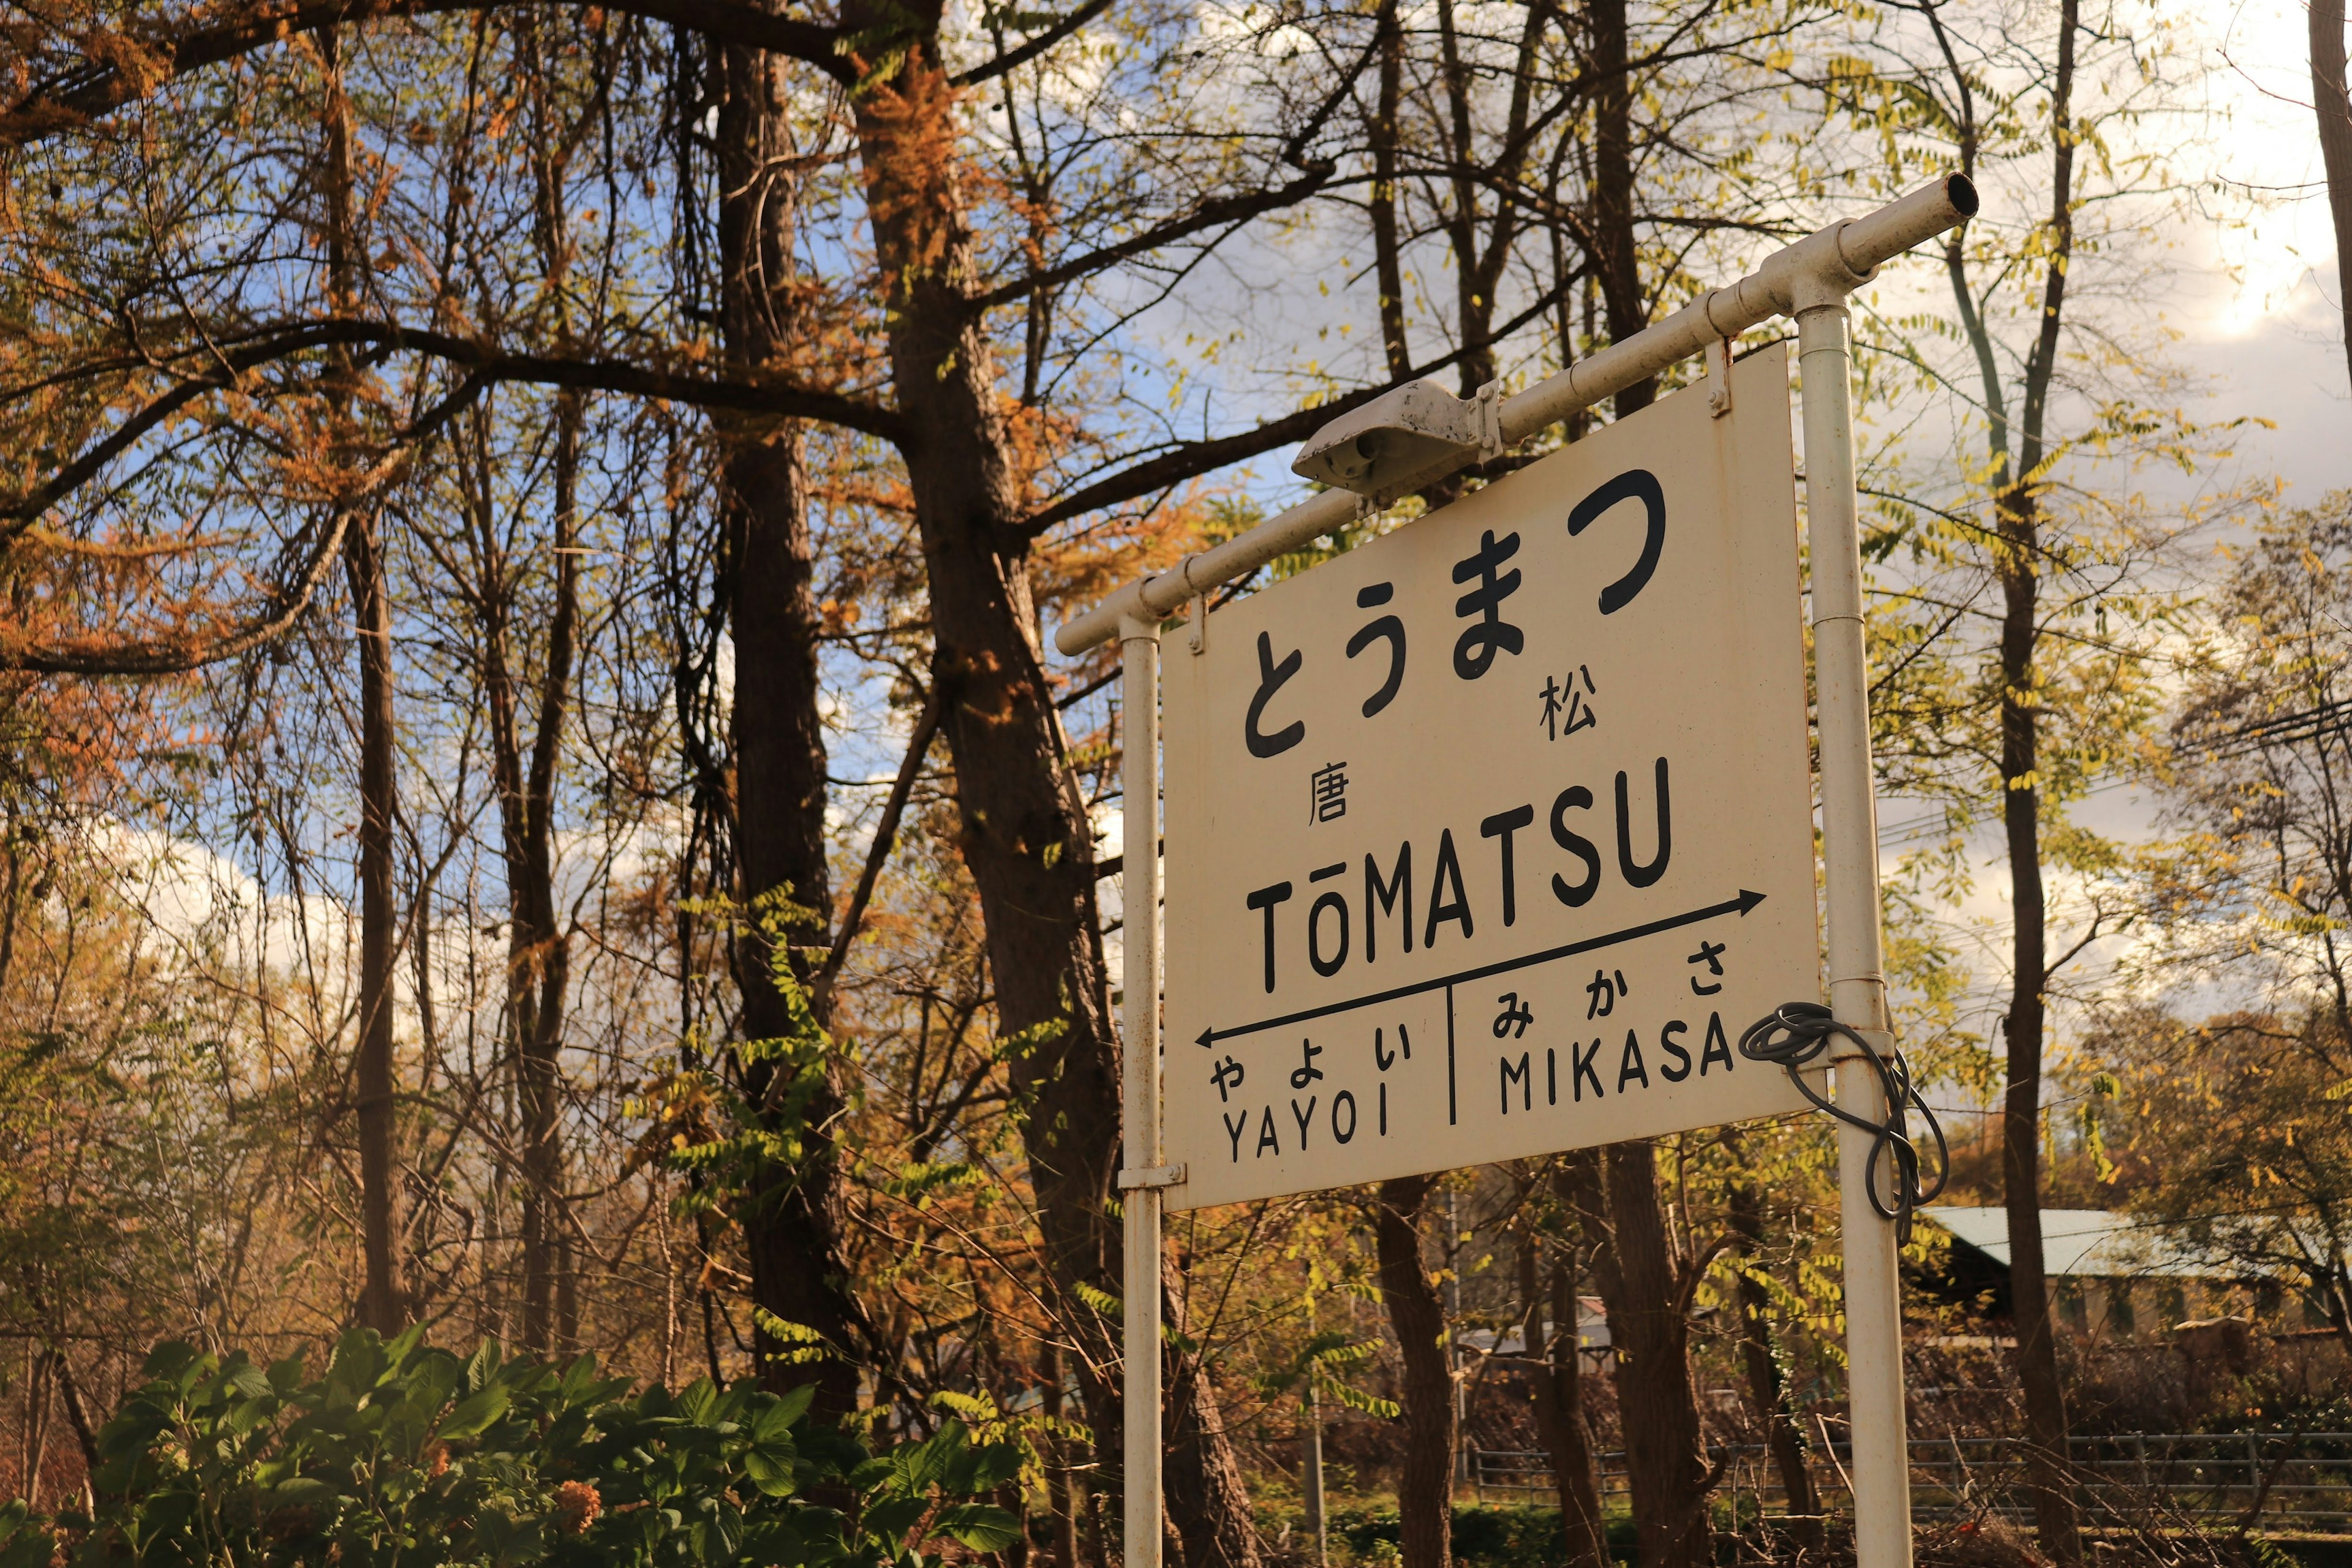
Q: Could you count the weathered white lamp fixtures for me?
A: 1